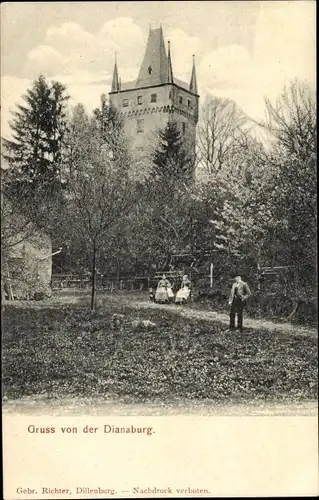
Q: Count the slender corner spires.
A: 3